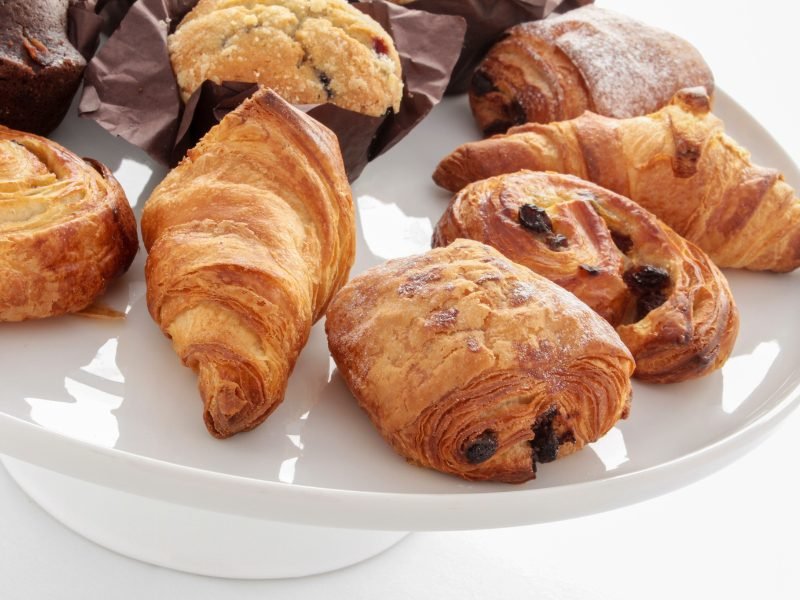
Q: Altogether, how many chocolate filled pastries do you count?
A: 2